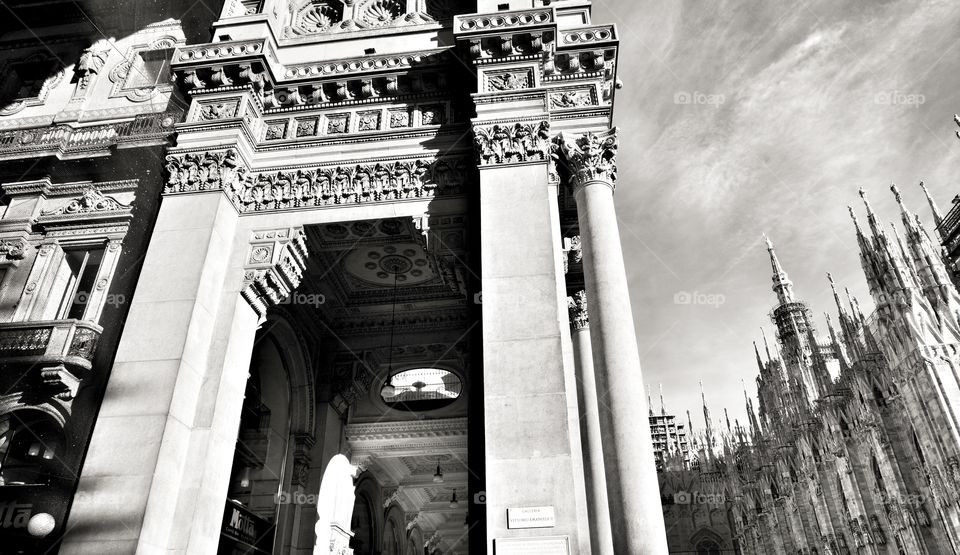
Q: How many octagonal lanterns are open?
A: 0